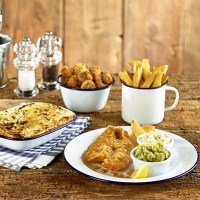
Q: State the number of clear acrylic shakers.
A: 2